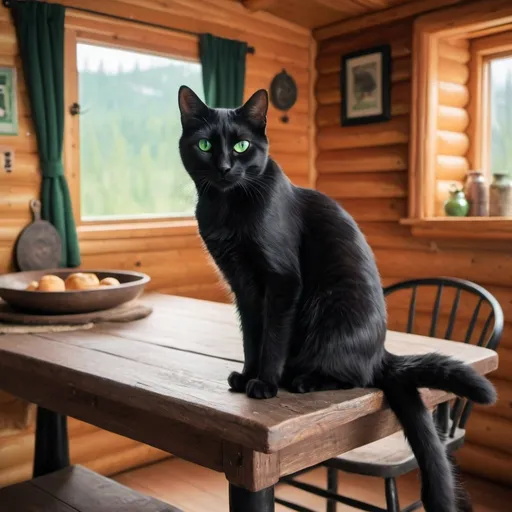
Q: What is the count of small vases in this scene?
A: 3